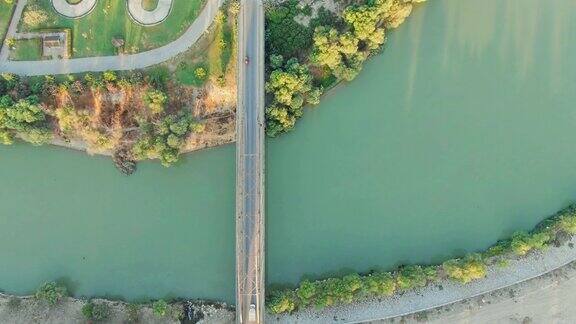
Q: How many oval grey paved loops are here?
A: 2